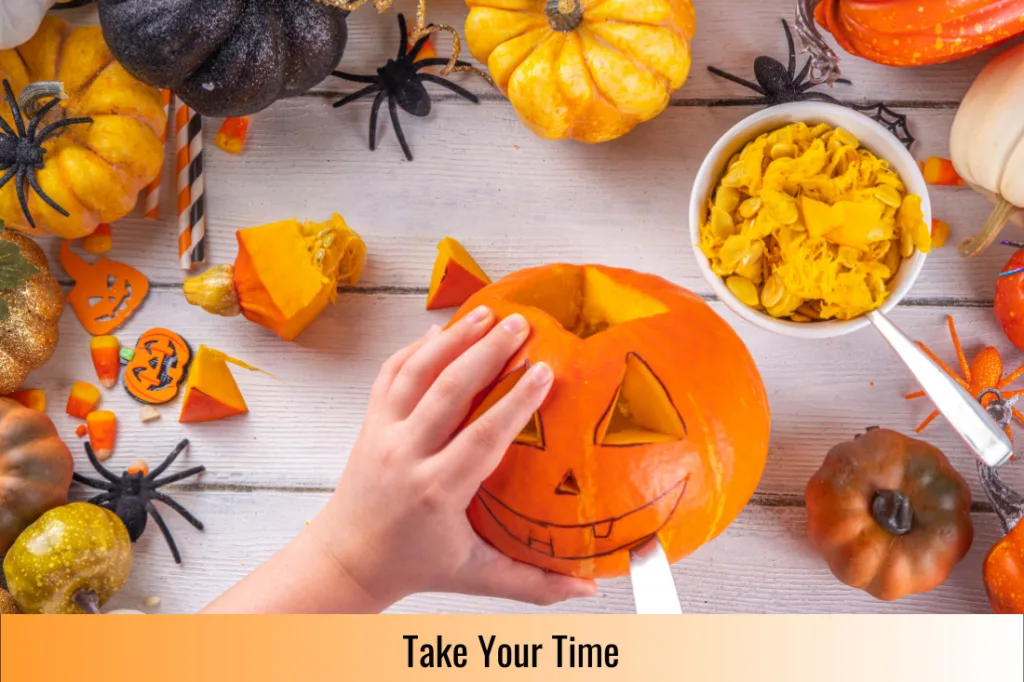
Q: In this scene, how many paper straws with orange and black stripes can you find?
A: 3